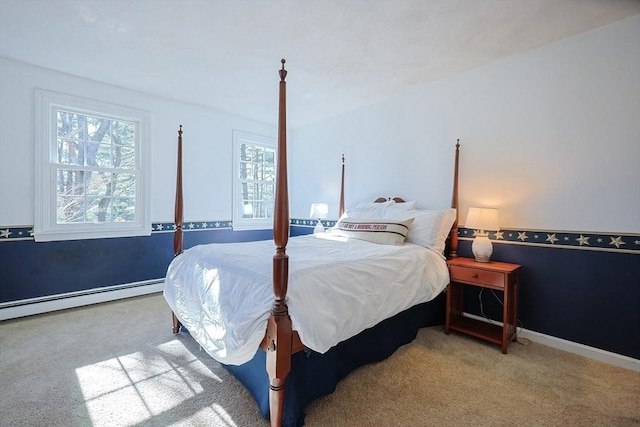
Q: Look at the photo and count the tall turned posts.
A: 4